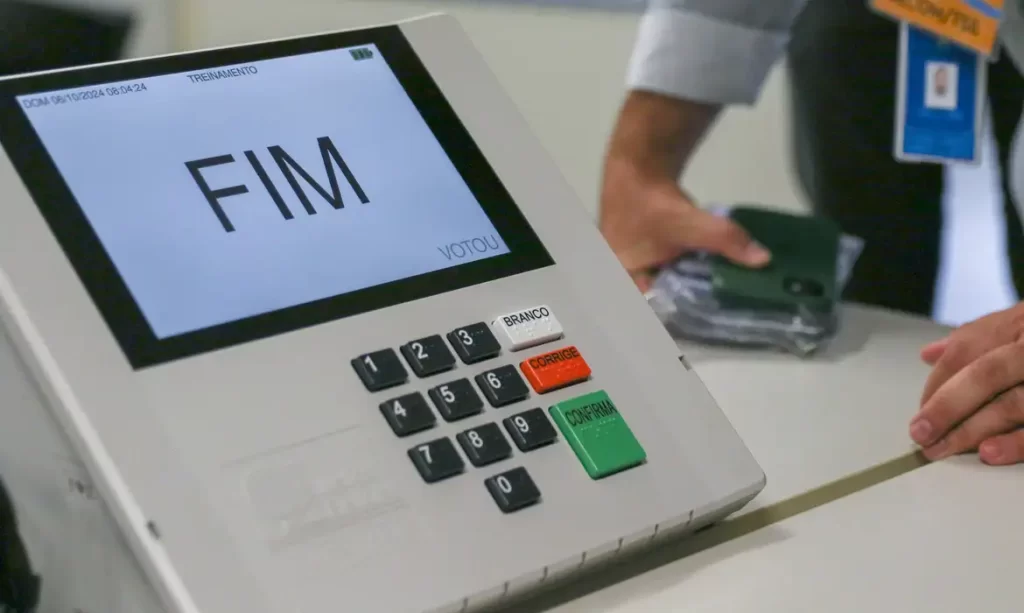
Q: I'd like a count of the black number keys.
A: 10